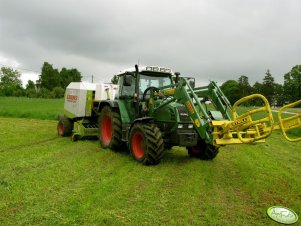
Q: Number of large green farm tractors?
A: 1